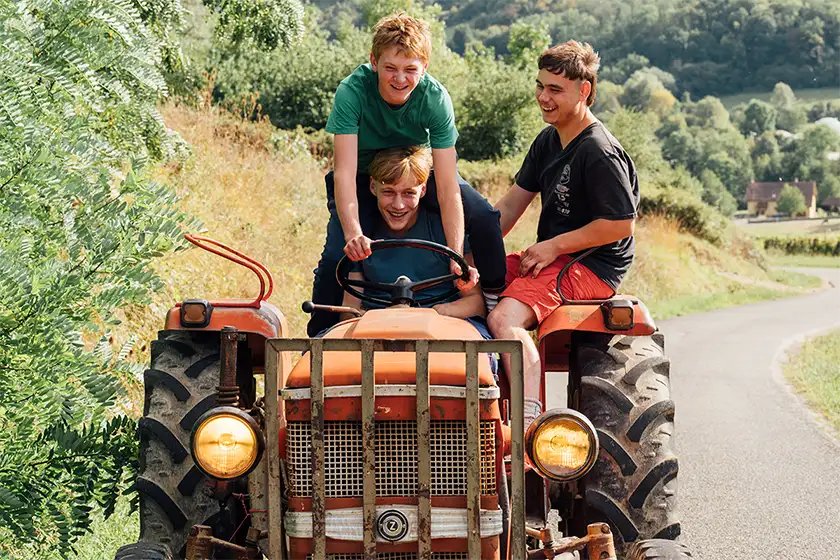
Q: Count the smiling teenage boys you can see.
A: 3